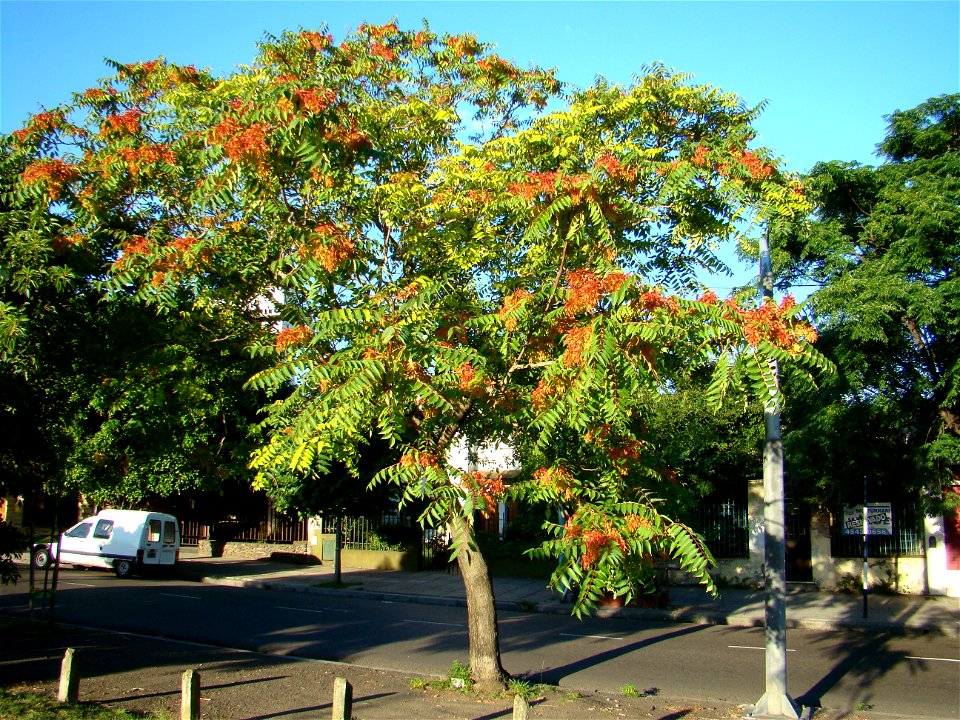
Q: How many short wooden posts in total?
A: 4